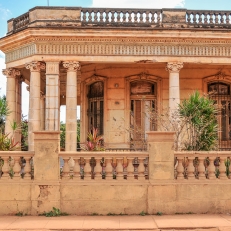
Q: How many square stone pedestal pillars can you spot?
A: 2